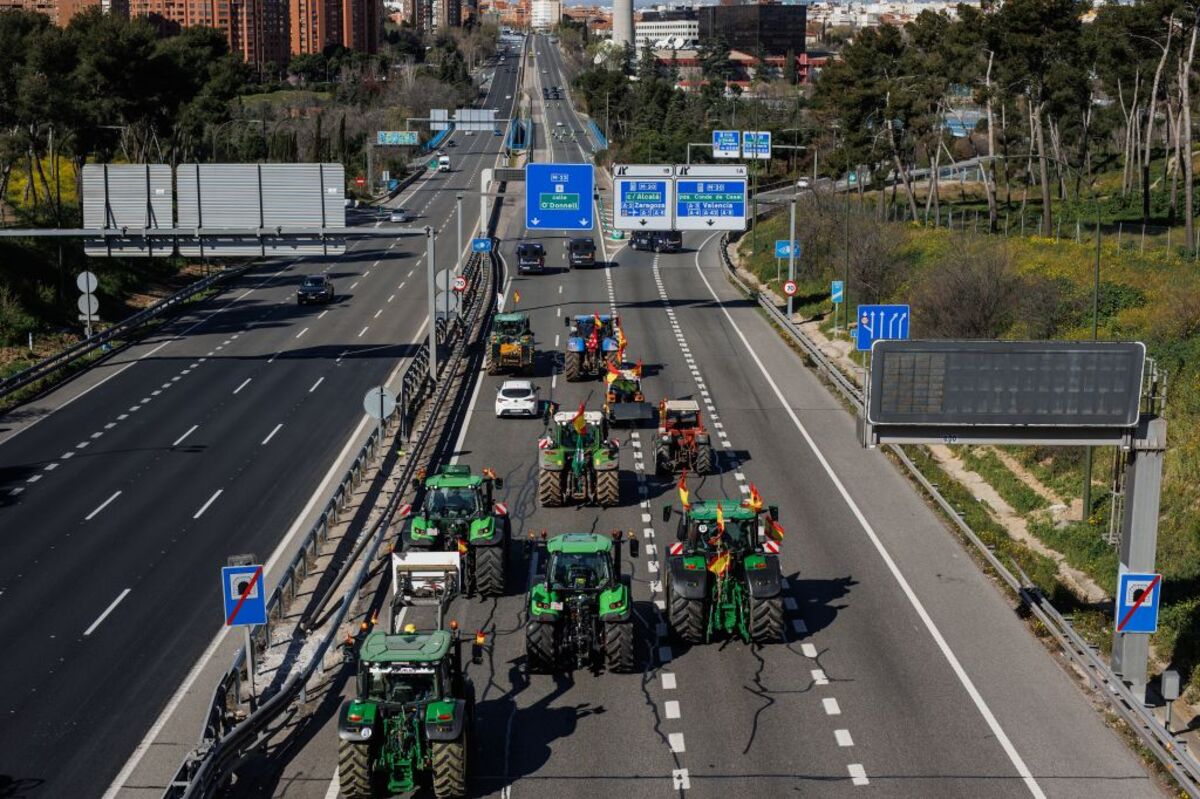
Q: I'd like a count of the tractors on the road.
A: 9